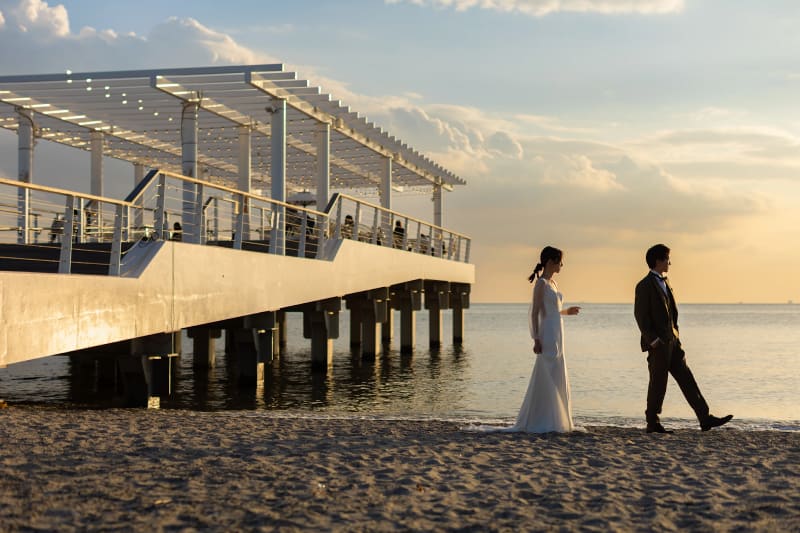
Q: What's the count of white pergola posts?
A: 9